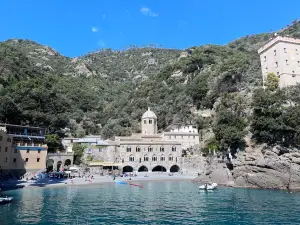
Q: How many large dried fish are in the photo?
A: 0